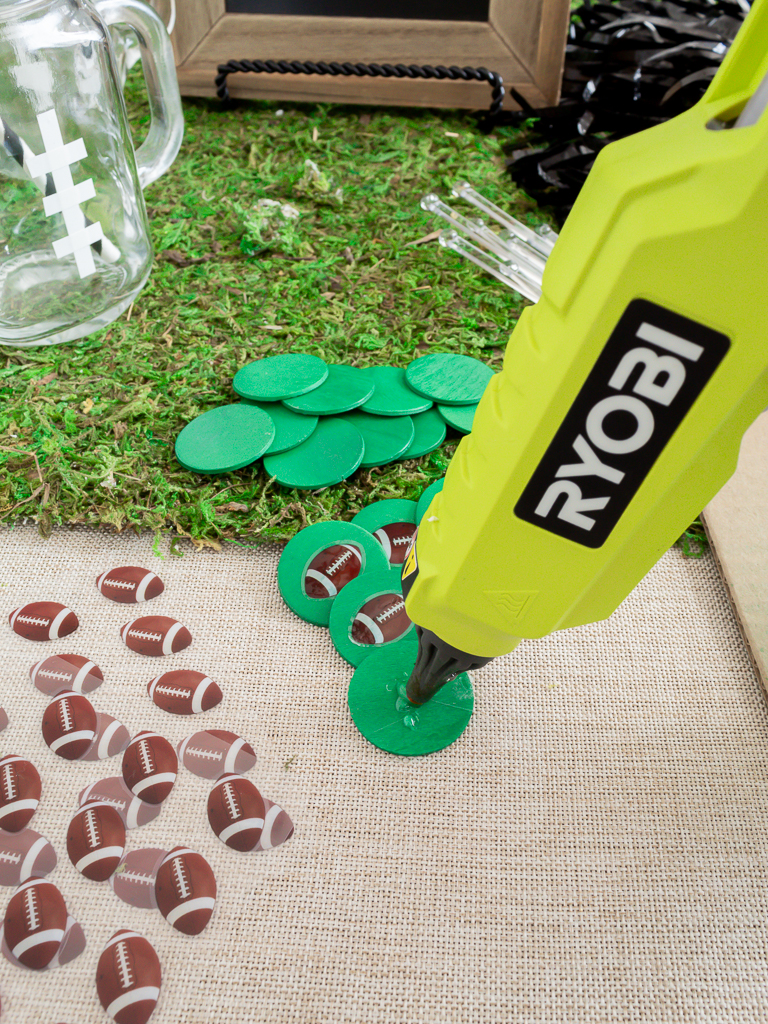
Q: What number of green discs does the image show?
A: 15